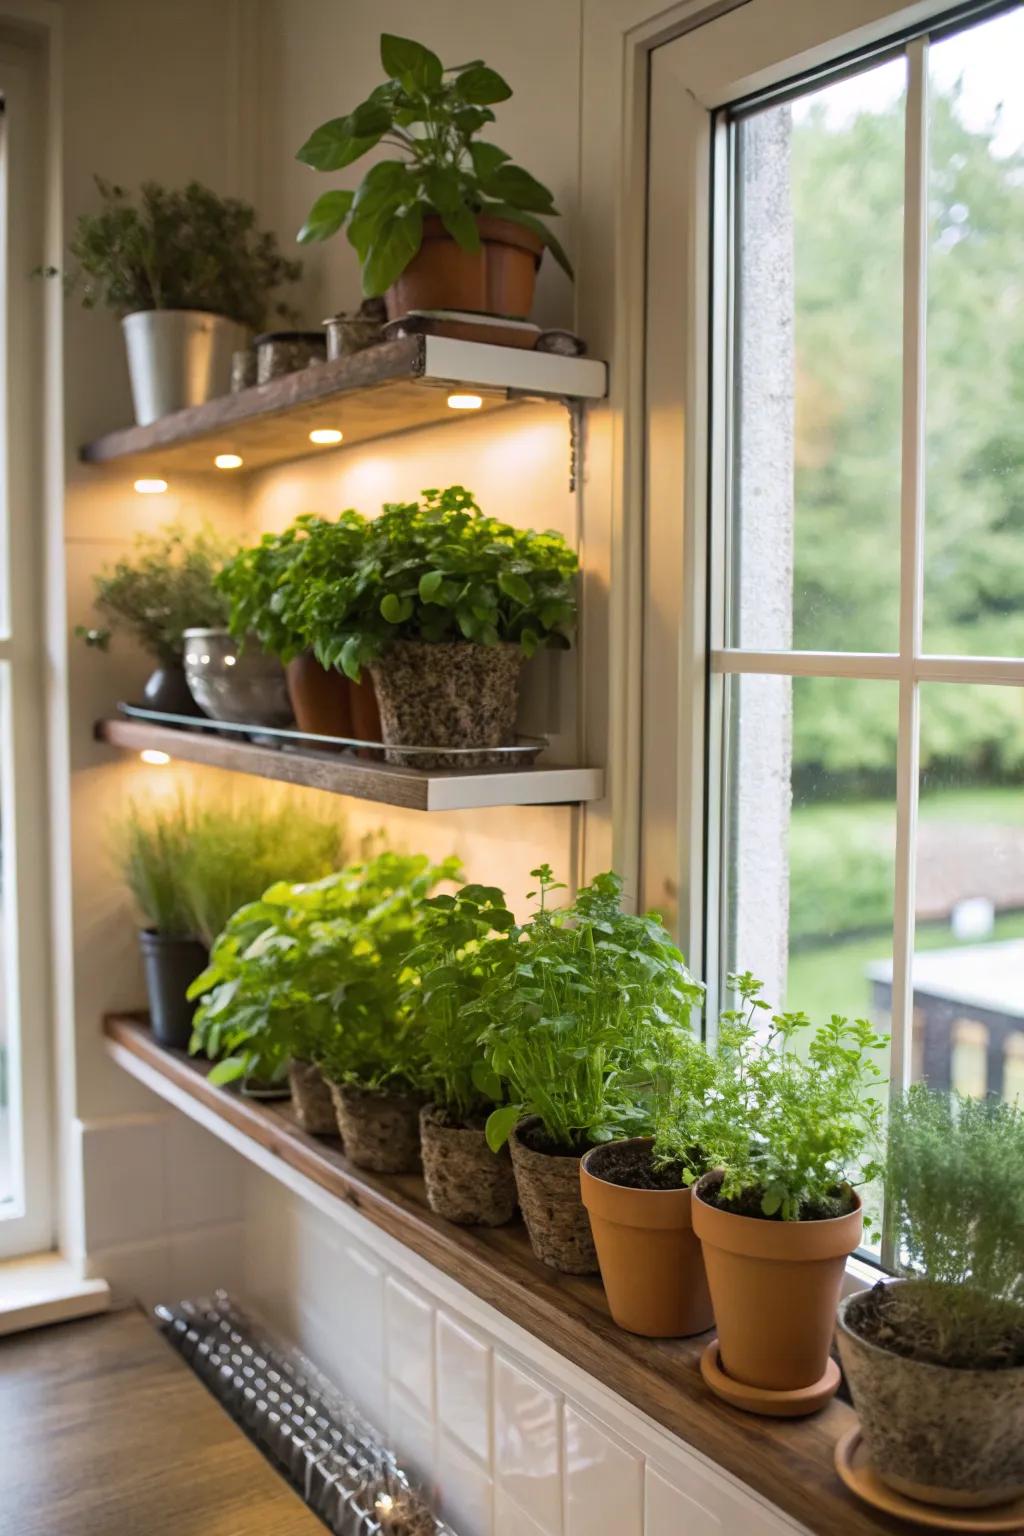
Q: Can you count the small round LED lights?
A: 5